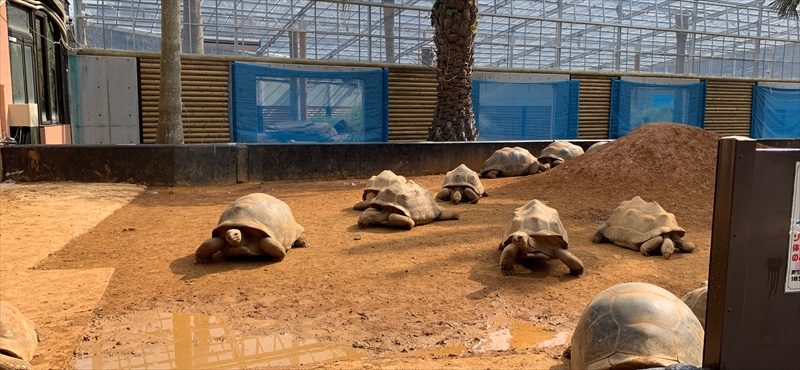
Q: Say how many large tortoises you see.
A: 12